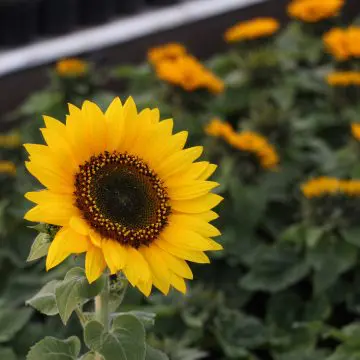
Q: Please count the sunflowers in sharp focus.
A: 1